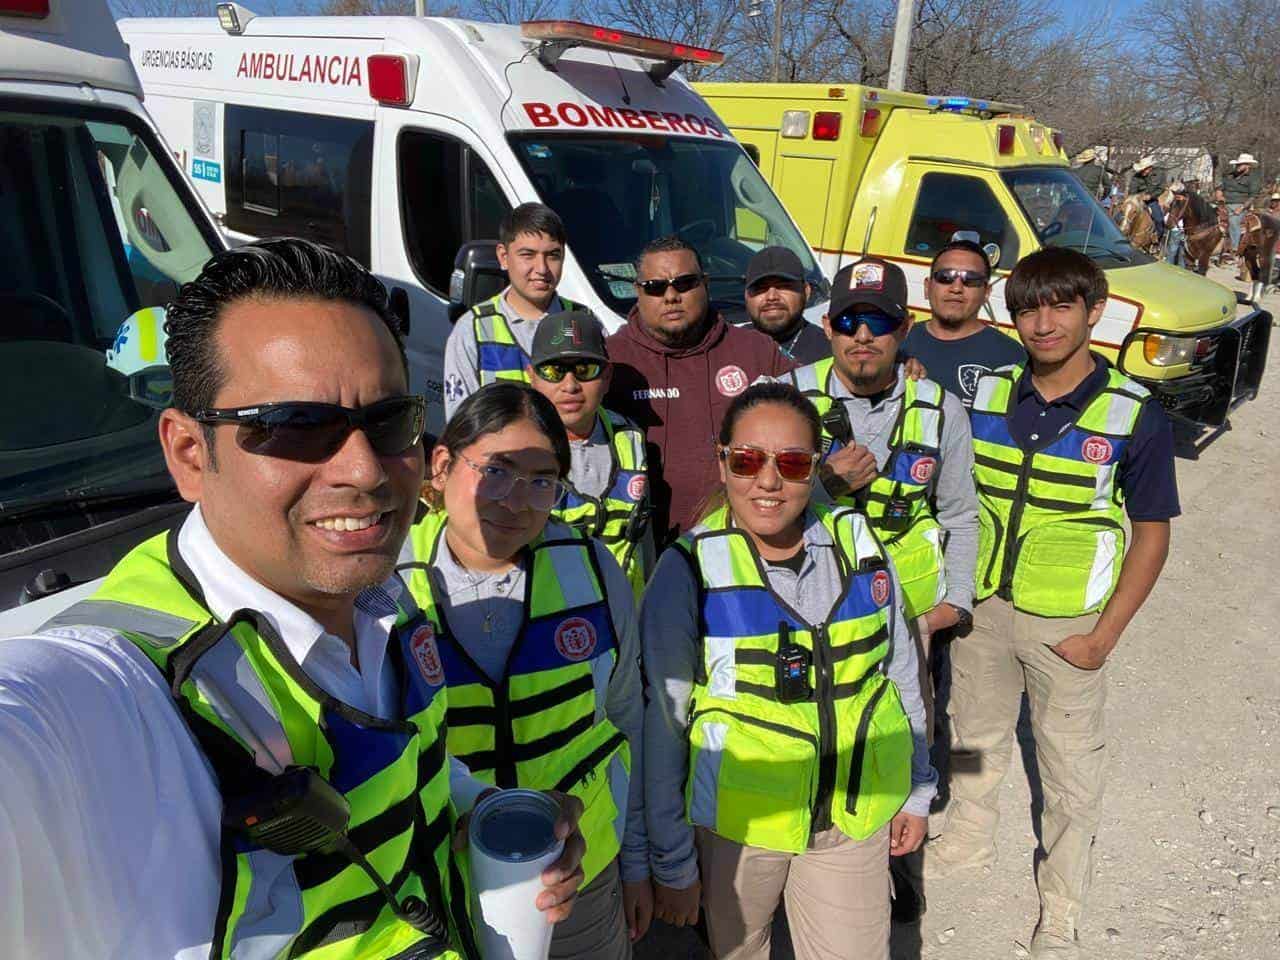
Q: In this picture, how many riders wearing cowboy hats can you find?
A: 3